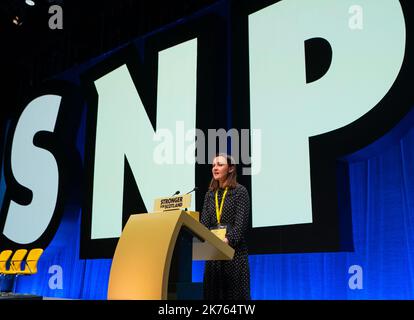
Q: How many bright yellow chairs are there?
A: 3